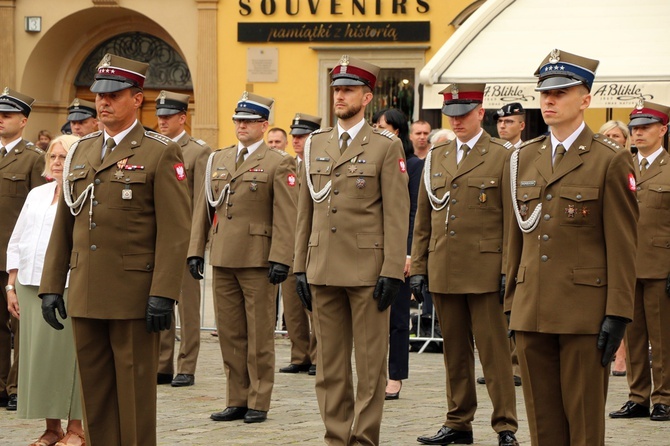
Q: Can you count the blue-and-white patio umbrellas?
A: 0